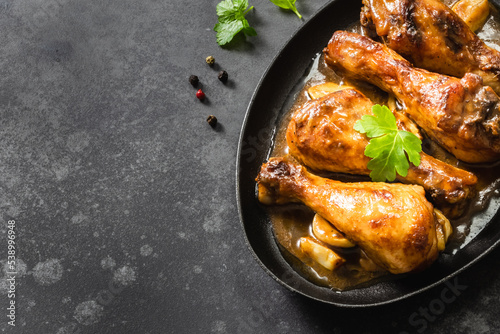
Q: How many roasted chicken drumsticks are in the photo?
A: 4